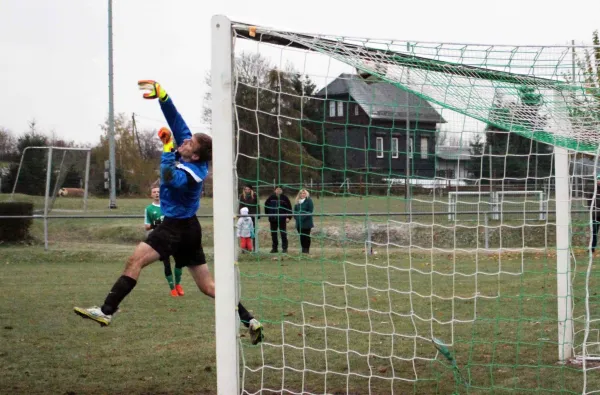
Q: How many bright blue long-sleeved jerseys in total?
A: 1